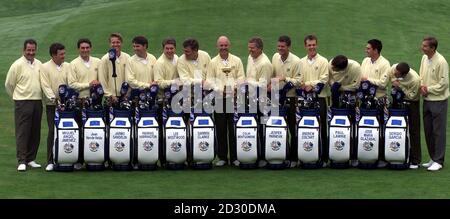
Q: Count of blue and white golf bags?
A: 12